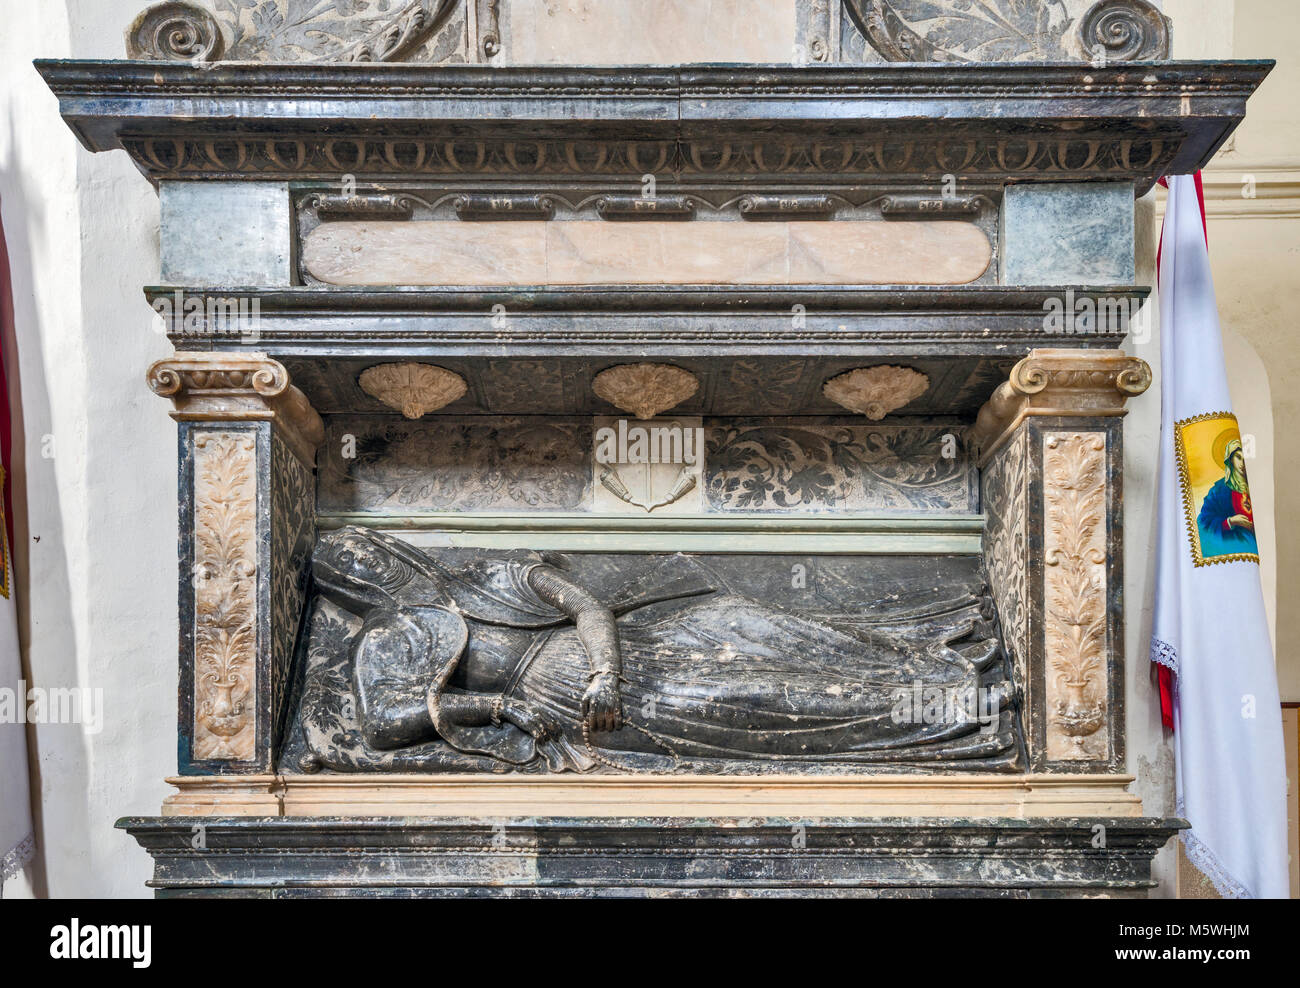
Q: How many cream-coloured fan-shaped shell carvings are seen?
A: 3